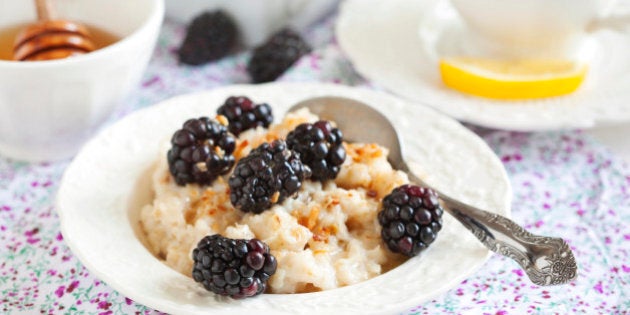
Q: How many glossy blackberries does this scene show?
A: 8